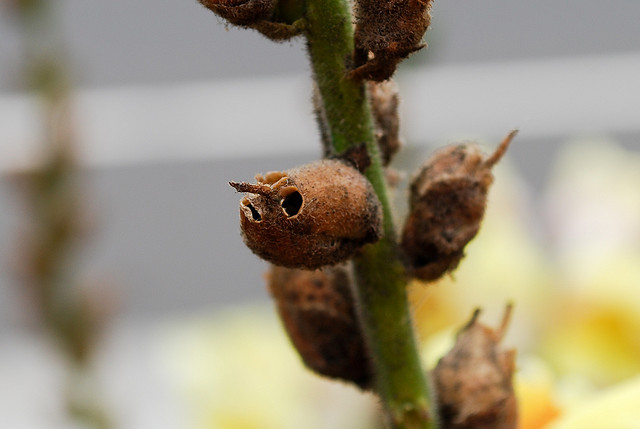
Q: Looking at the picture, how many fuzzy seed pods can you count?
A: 7